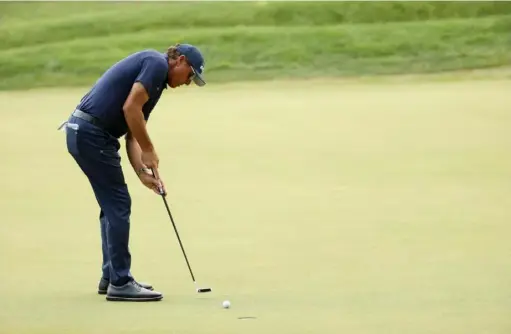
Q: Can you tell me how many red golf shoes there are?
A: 0